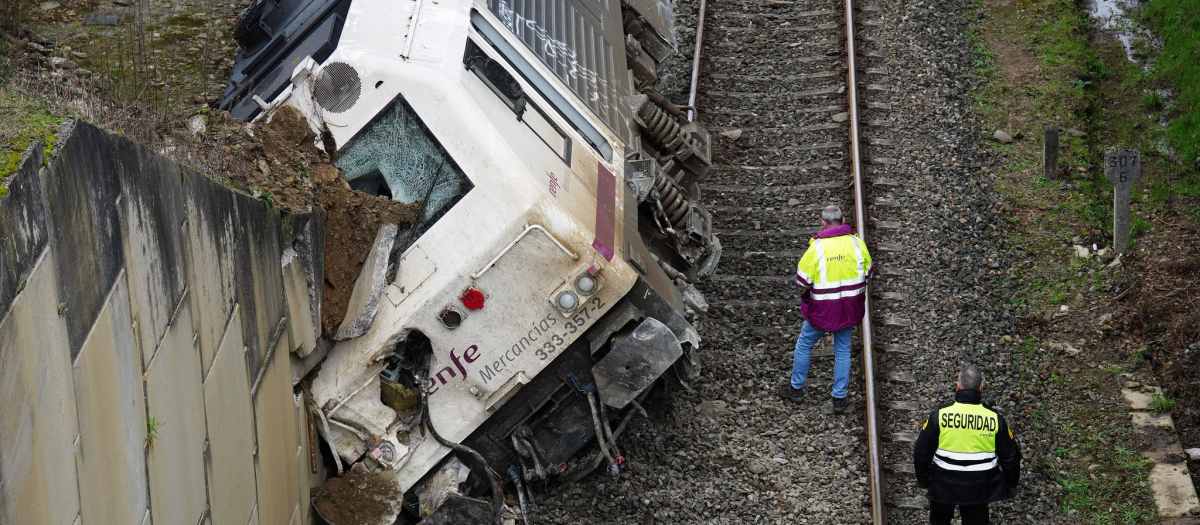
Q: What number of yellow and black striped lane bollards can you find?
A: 0